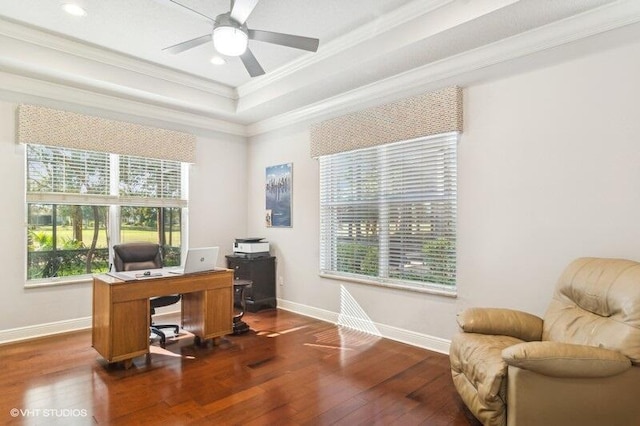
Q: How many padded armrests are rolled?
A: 2